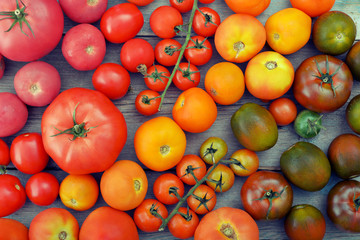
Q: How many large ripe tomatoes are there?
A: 2